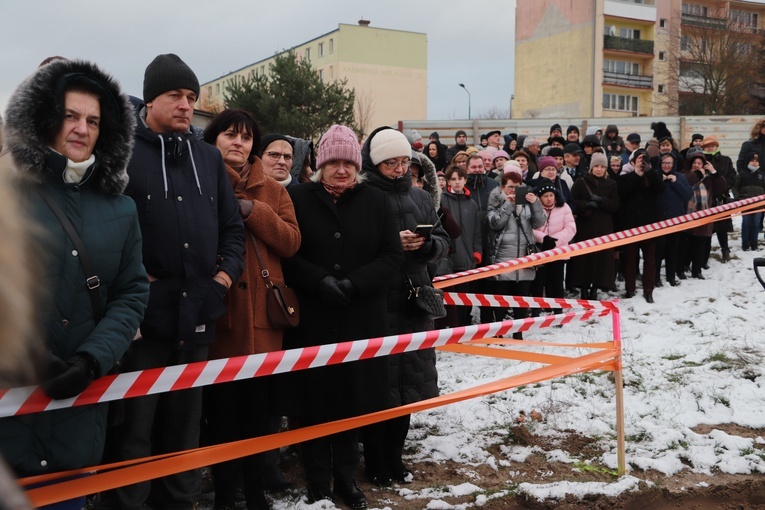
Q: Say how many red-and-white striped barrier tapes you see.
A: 3